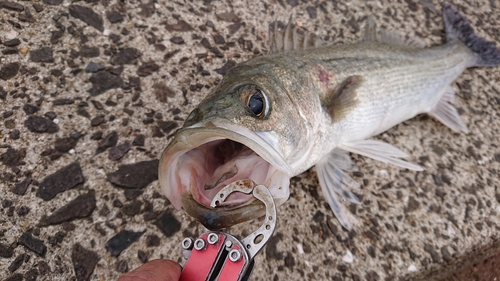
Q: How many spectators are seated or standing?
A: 0